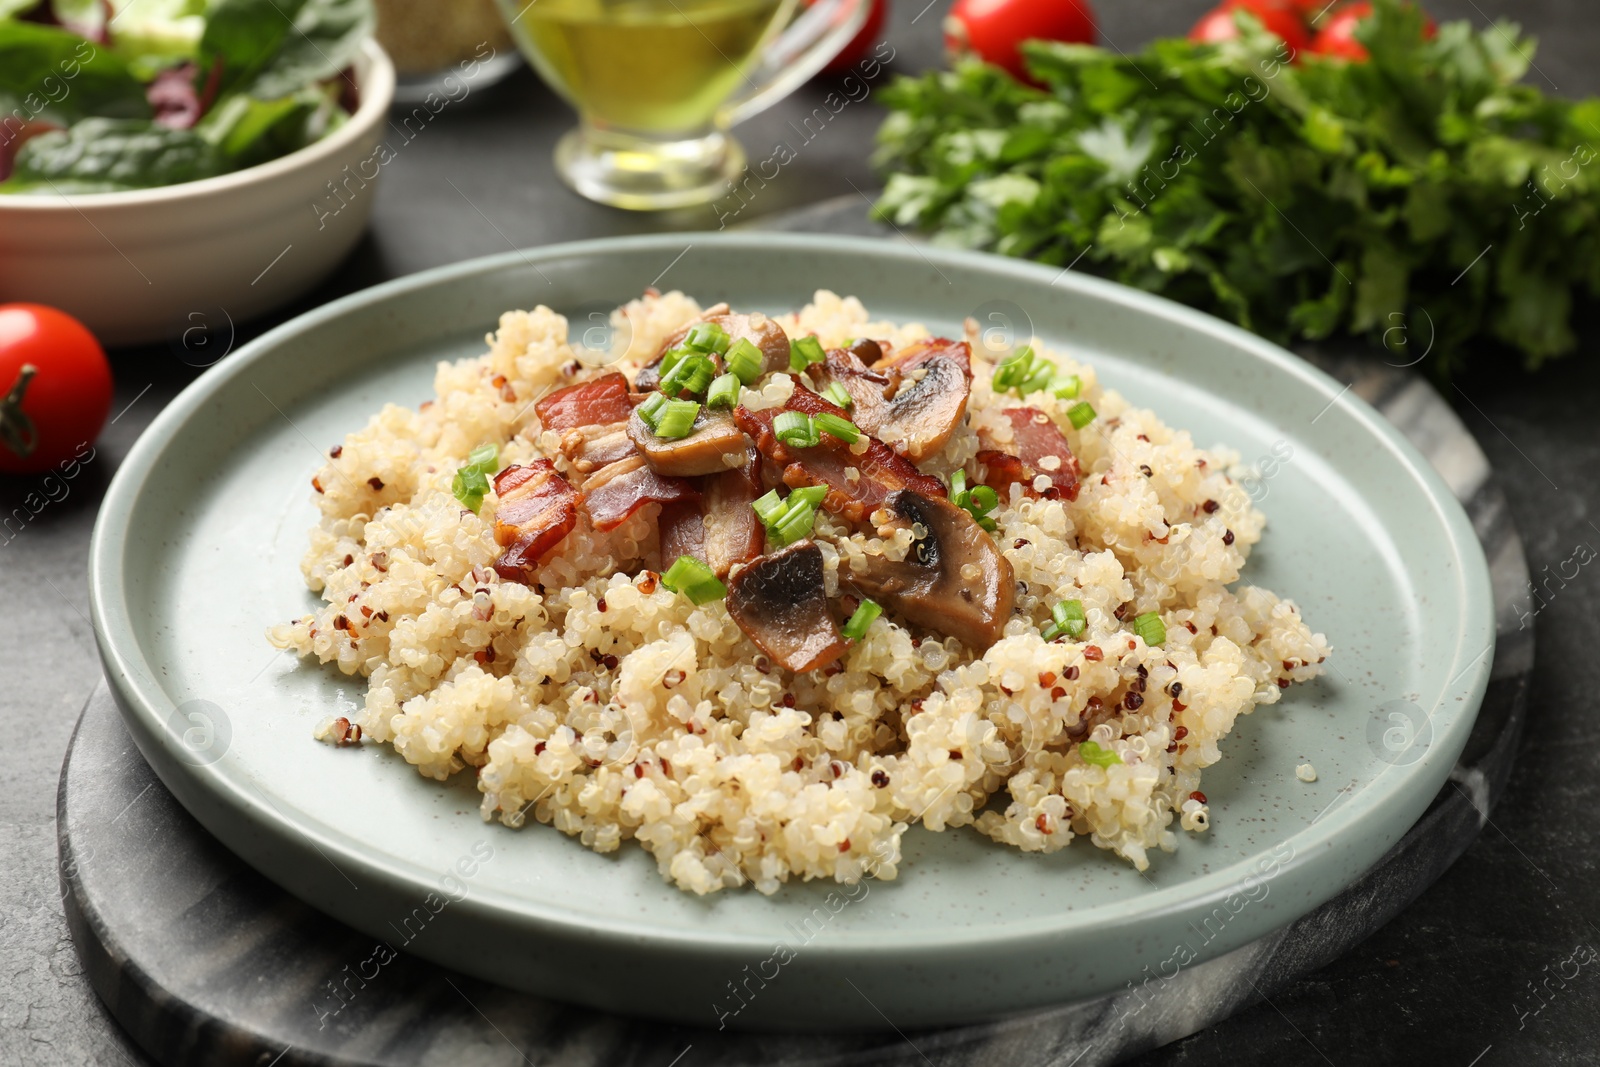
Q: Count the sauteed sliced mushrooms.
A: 5